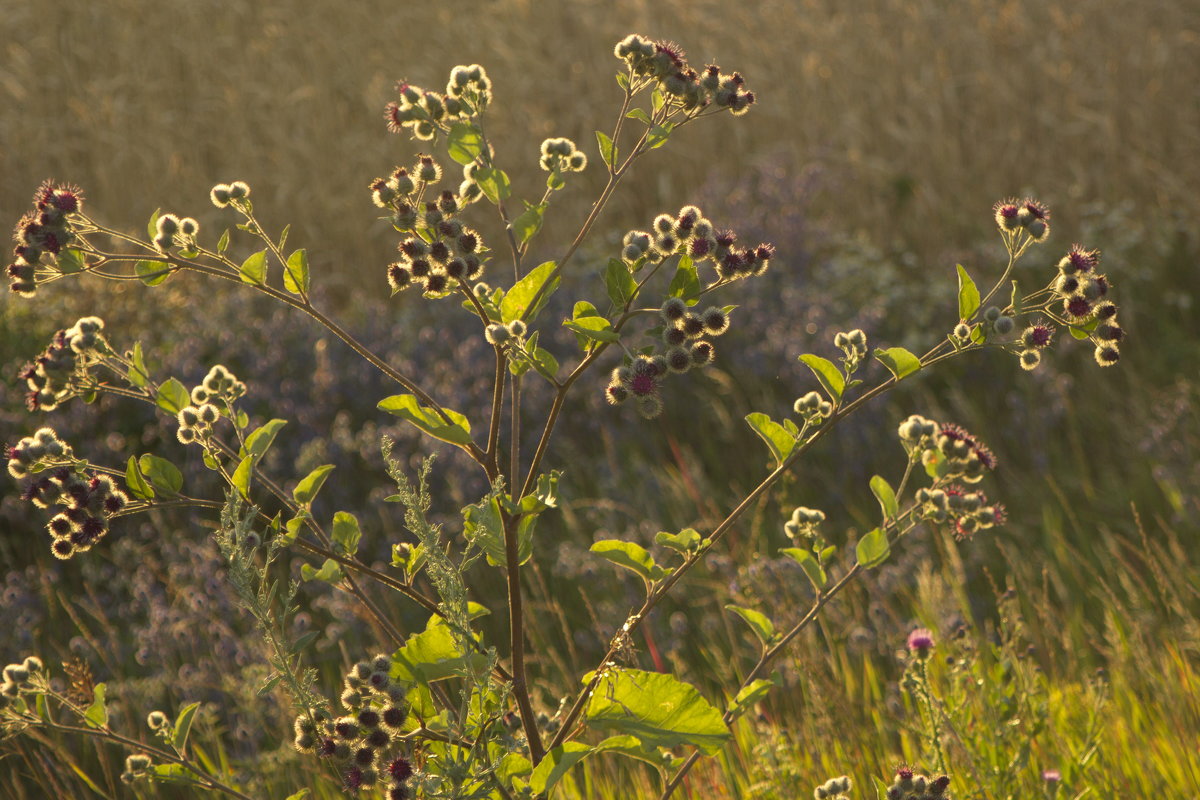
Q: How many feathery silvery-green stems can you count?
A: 2